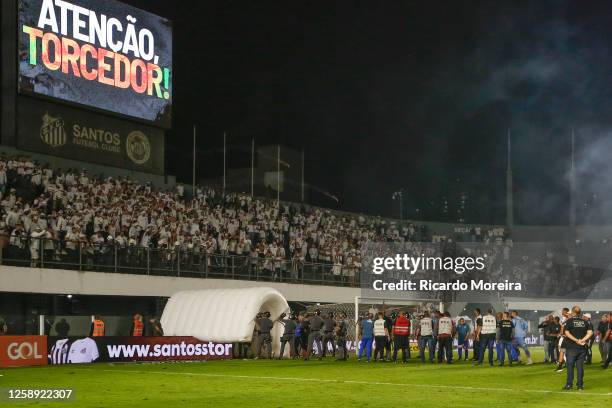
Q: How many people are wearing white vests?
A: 4